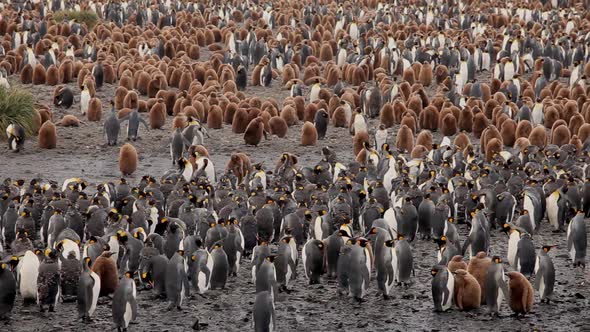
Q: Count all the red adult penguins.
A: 0